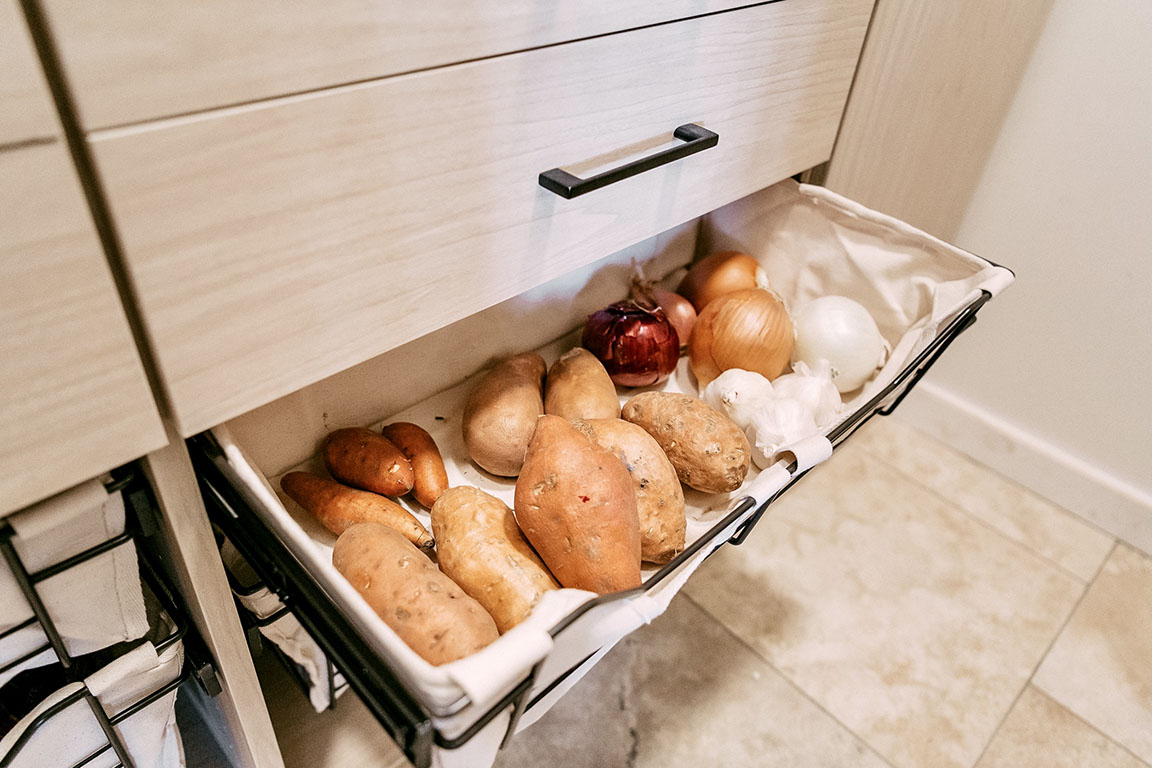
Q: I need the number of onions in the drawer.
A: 5